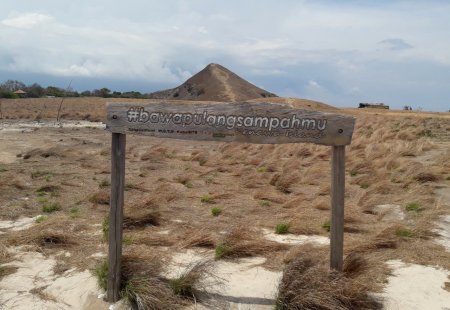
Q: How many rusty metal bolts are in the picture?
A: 2